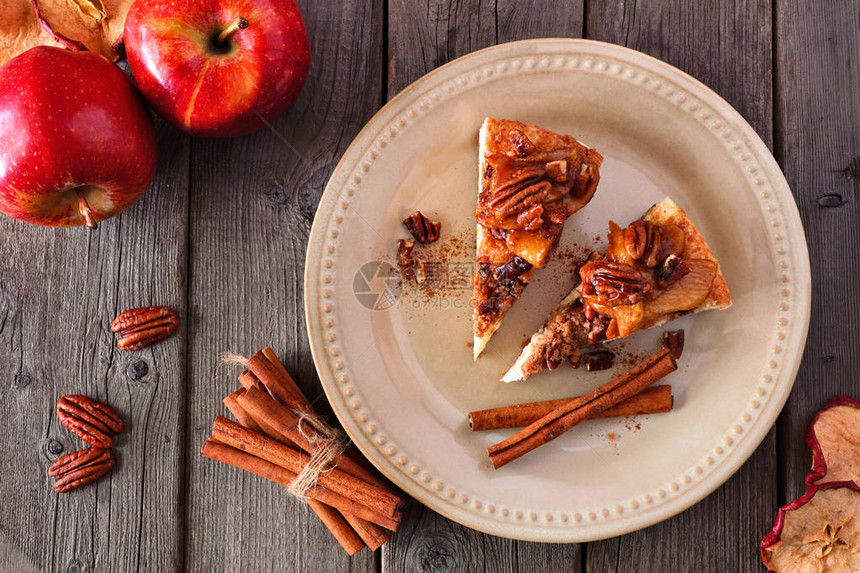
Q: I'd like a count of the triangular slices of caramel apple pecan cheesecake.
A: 2